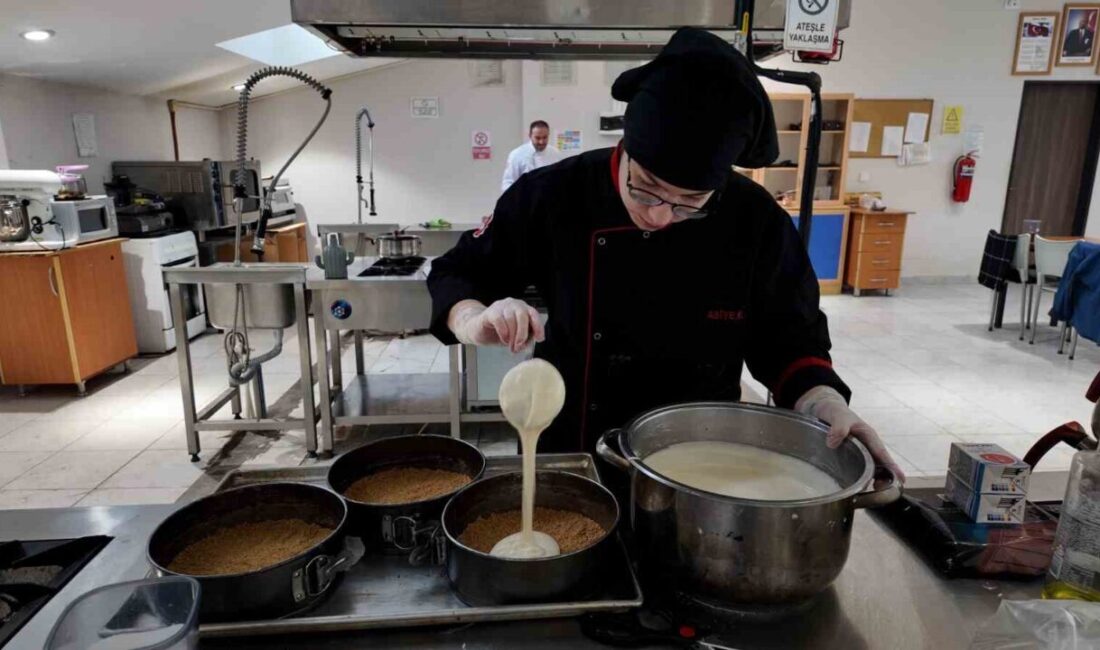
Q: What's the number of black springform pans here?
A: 3